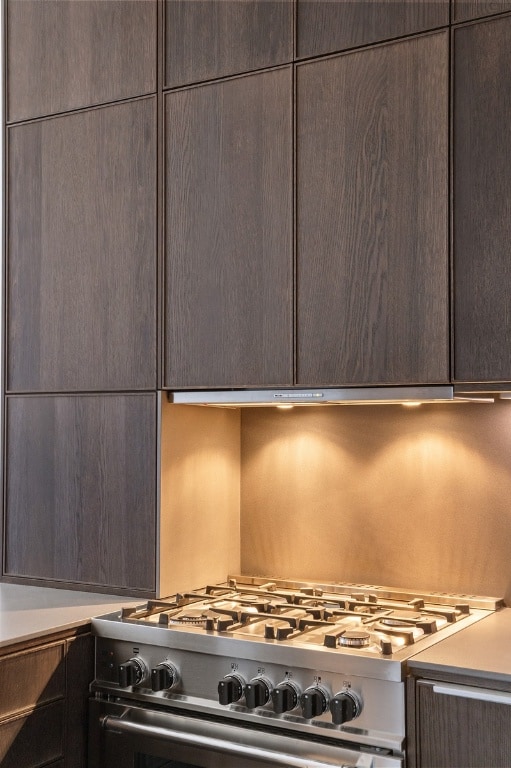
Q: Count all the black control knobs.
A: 7